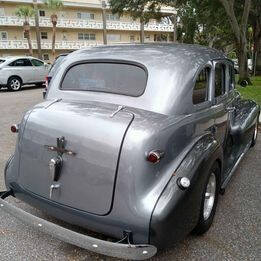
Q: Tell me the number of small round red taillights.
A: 2